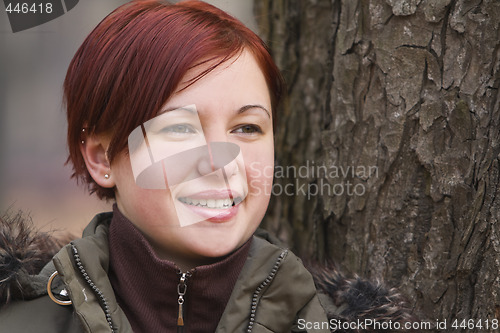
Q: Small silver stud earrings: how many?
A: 3